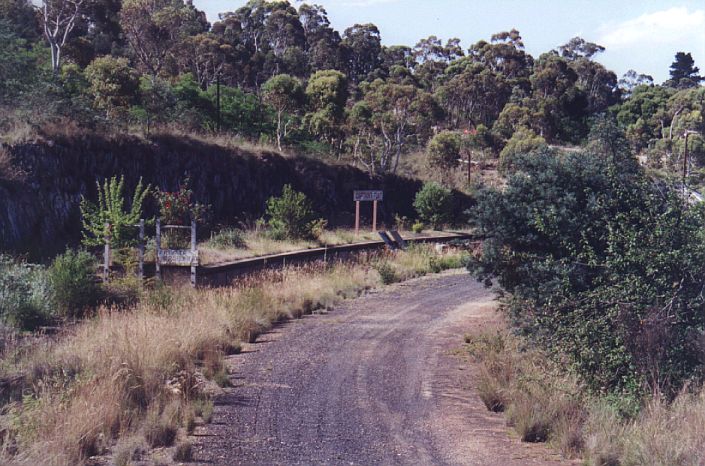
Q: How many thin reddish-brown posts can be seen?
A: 2